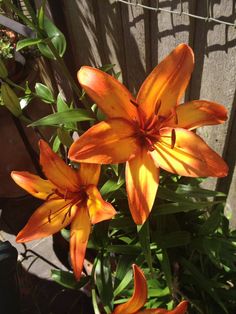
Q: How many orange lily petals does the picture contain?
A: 14